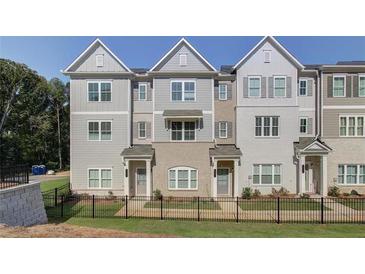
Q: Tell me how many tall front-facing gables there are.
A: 3